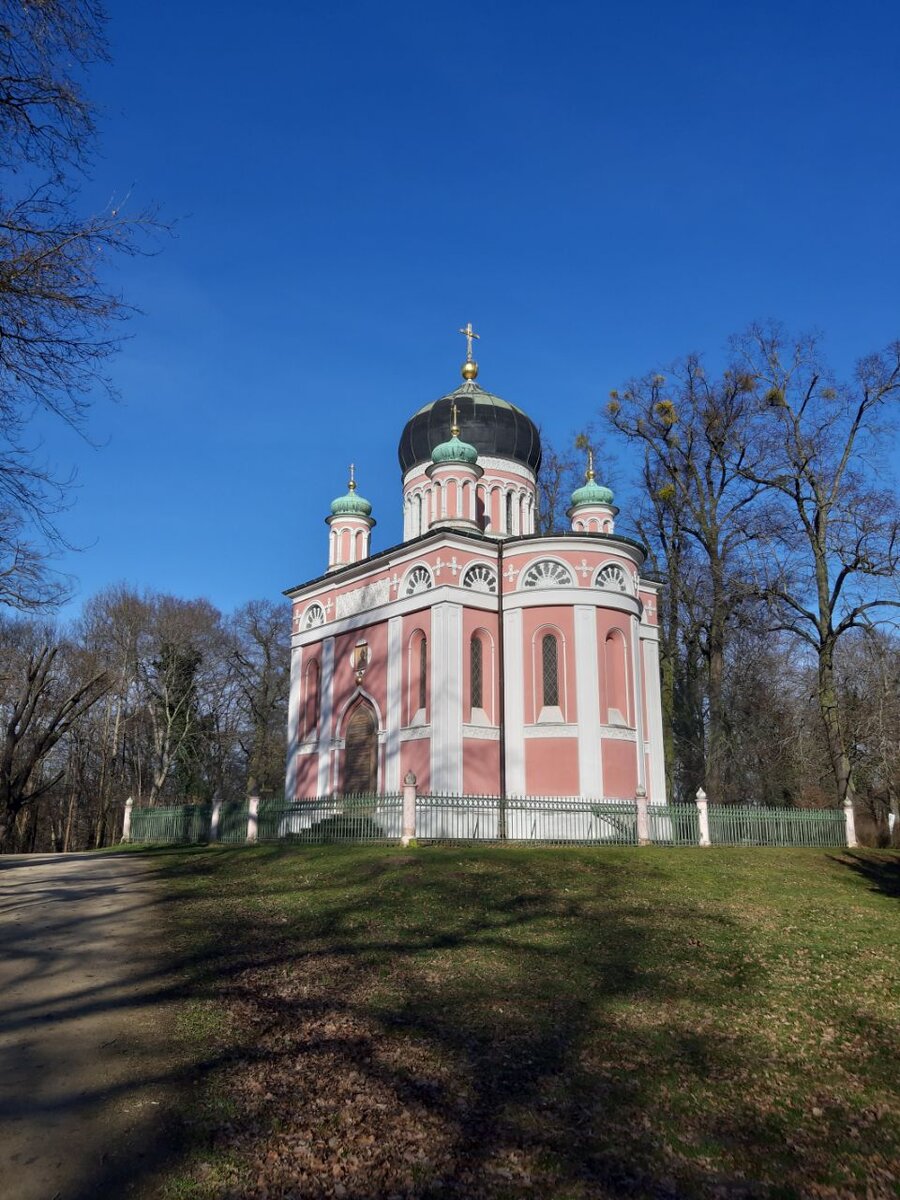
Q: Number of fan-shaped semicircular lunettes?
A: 5